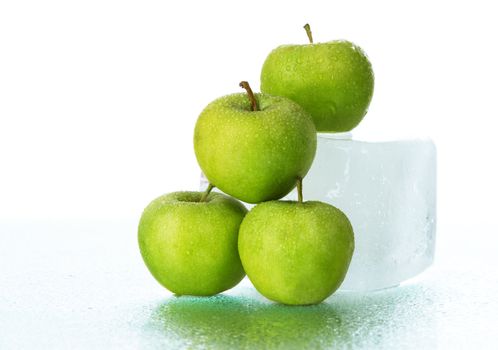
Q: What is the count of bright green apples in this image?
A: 4